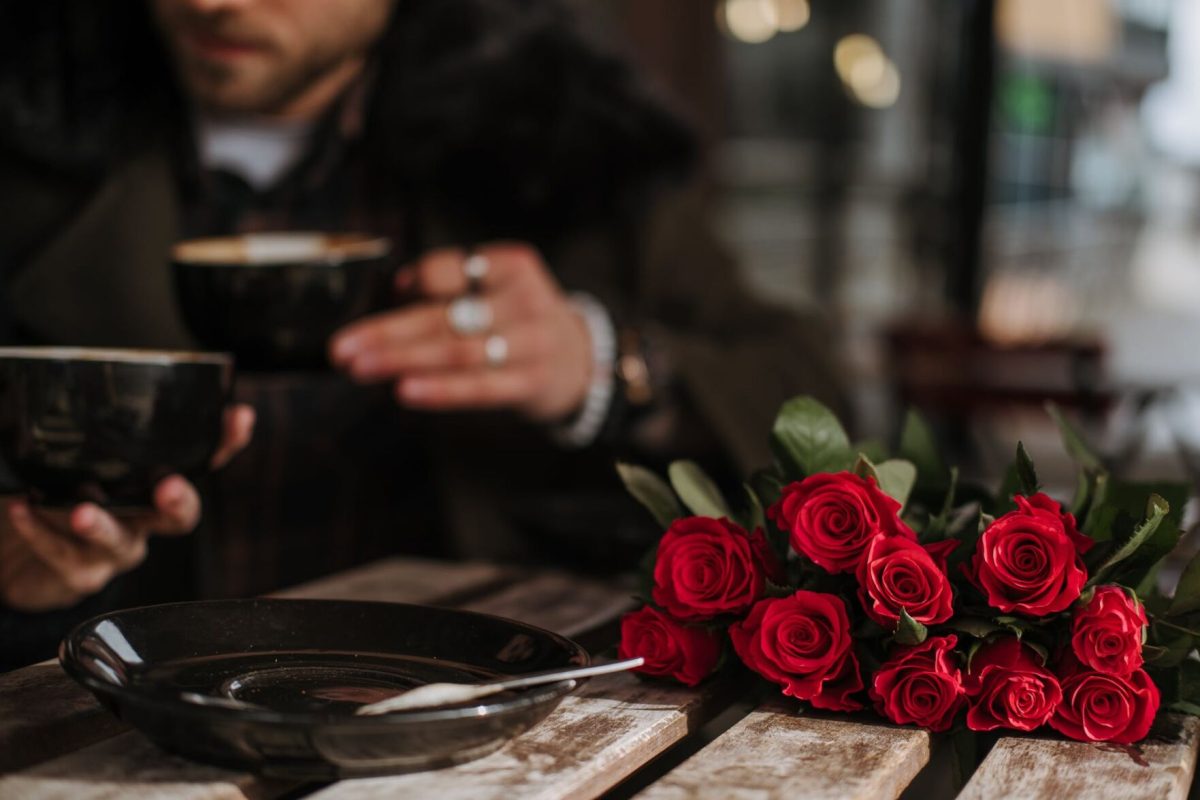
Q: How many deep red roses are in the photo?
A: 10